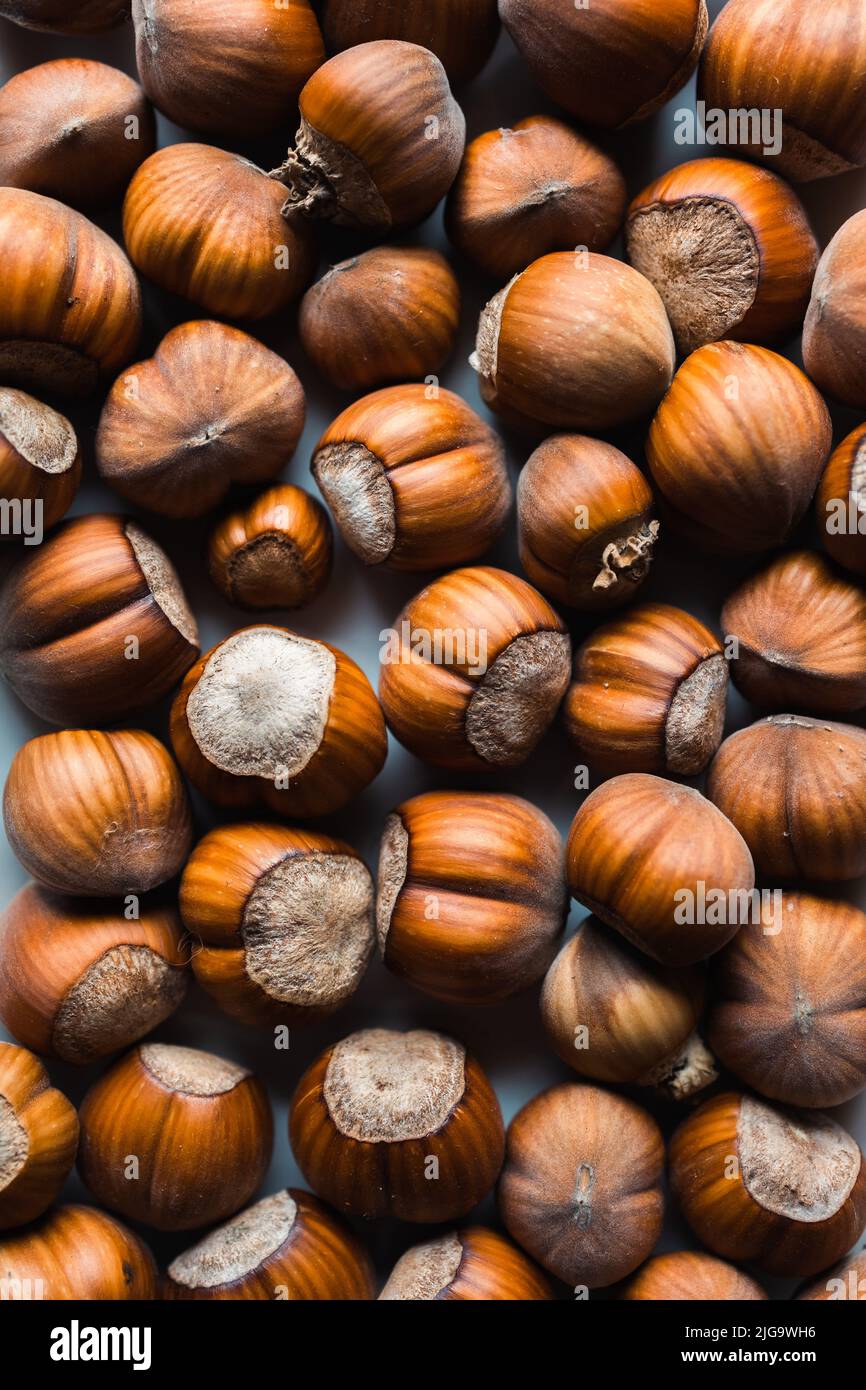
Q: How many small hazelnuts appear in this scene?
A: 1